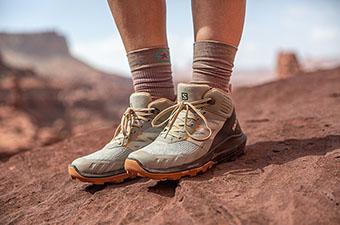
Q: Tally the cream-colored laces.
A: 2